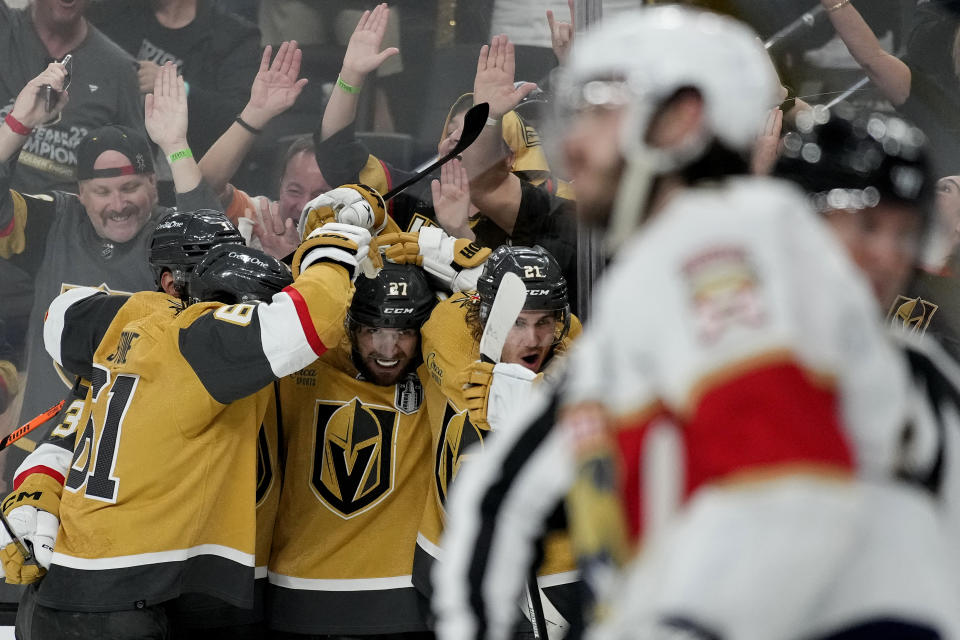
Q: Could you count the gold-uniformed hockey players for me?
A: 4